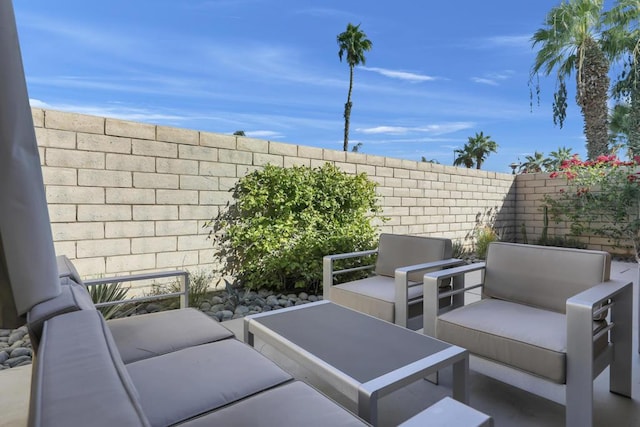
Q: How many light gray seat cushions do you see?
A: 5